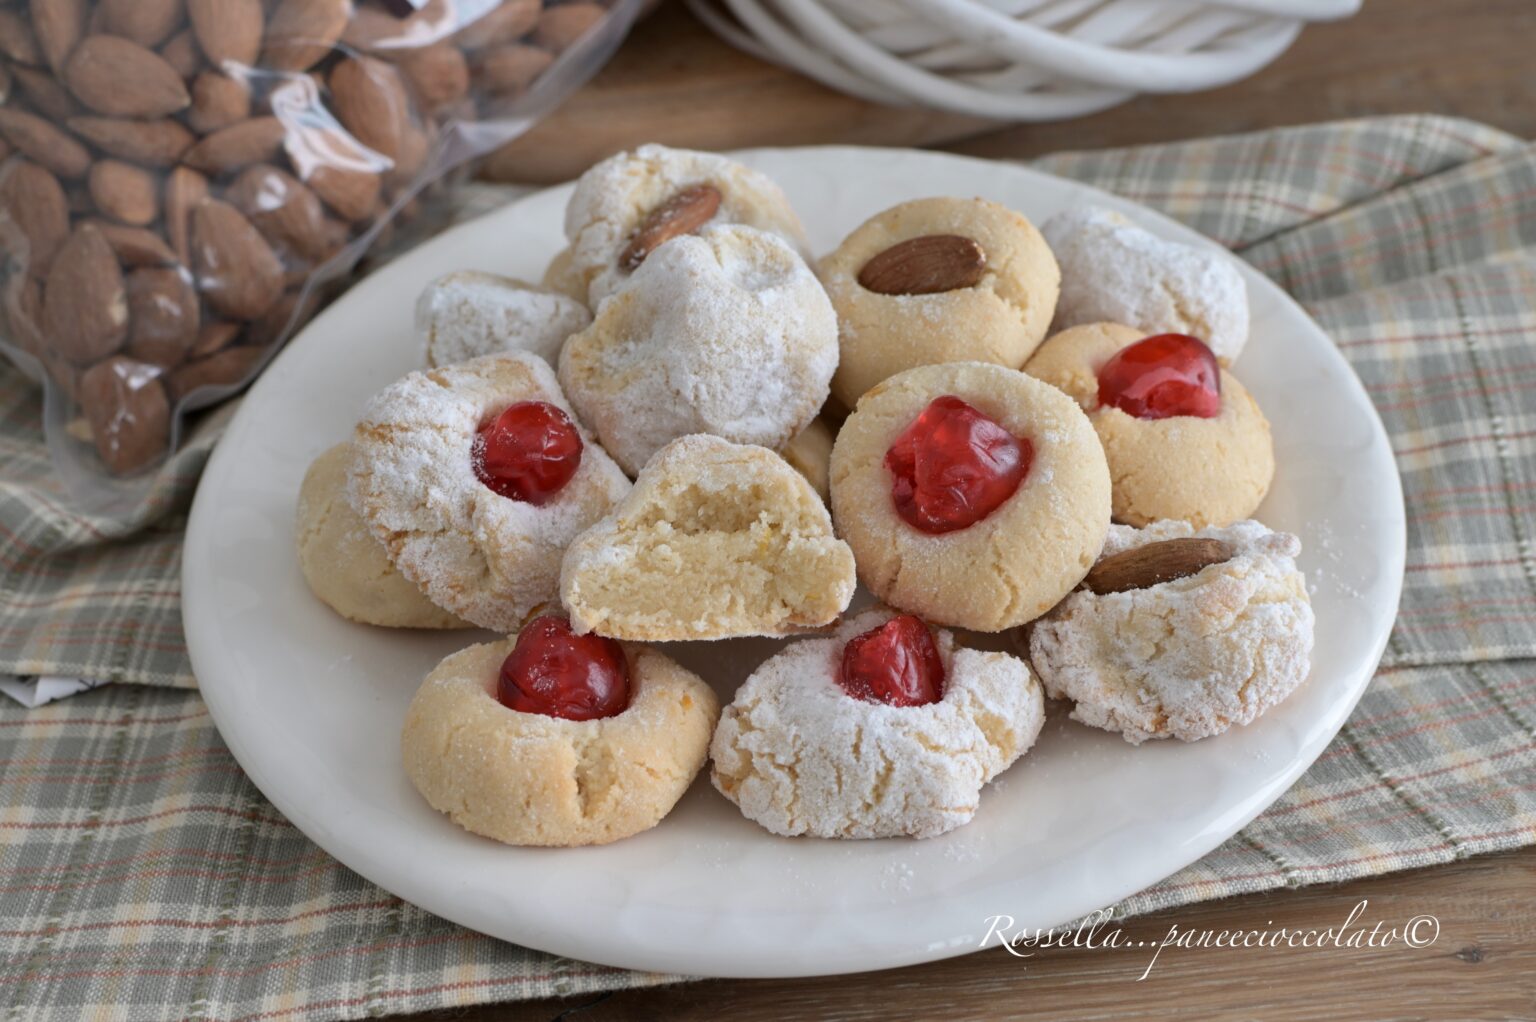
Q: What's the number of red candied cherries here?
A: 5